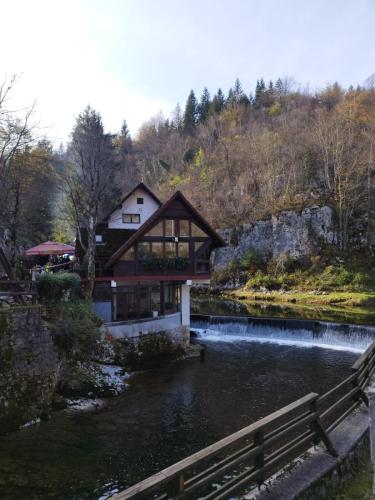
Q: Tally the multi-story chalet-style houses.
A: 1